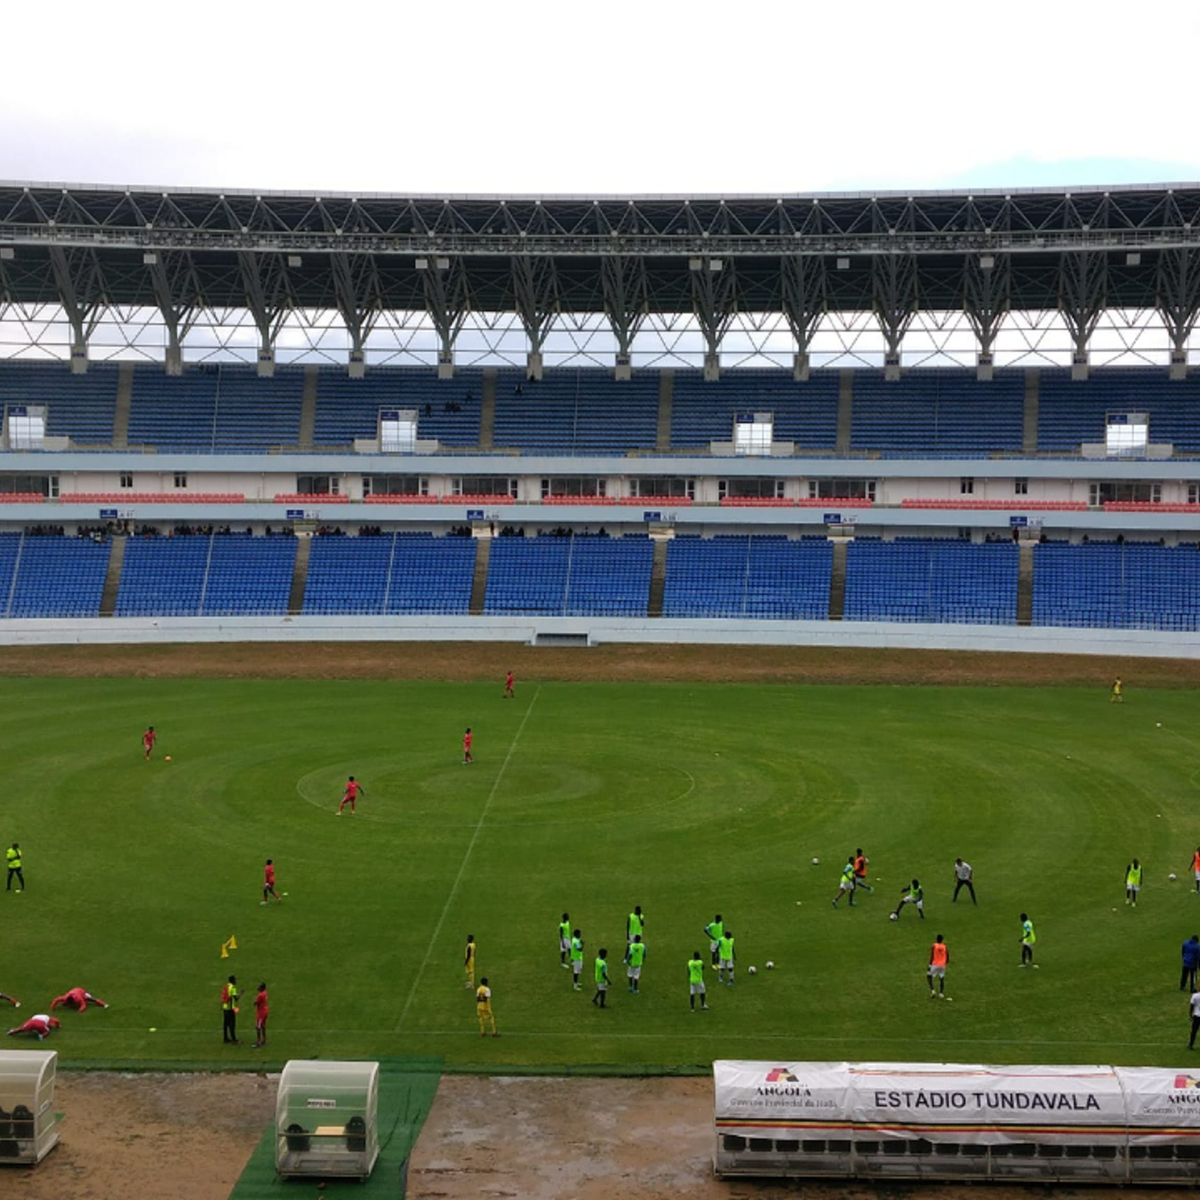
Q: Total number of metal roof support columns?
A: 13